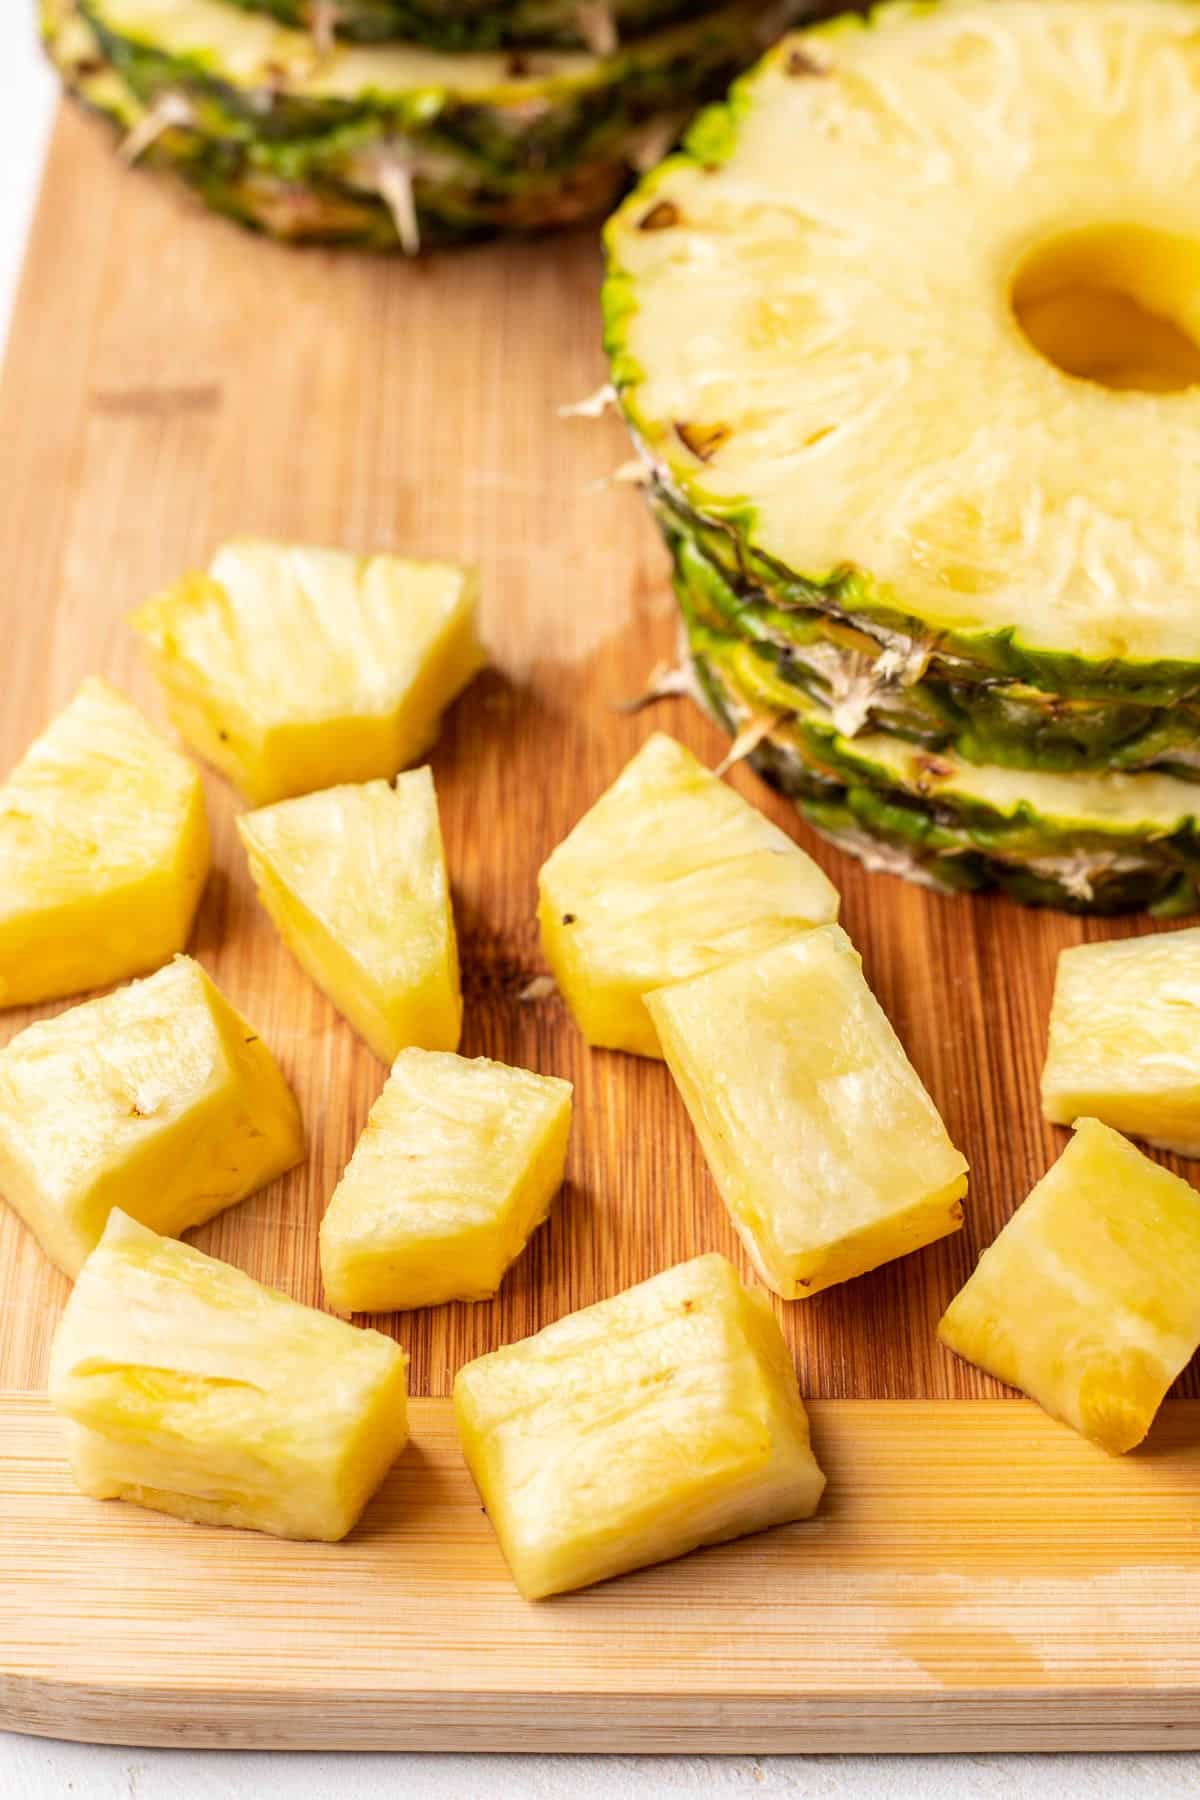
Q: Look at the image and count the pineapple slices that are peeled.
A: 11